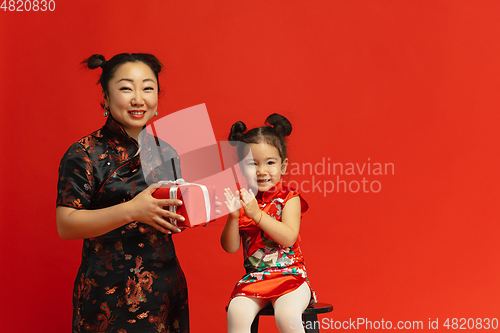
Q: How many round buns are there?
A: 4